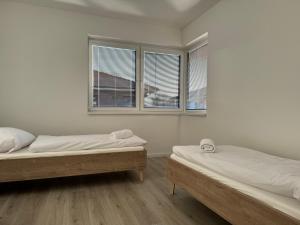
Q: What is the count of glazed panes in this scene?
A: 3